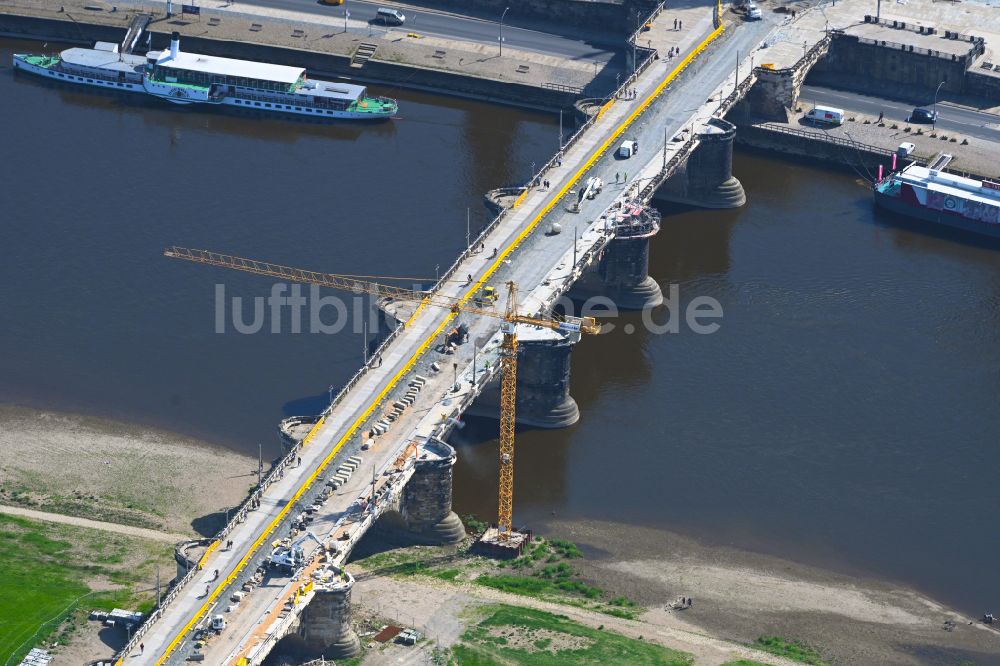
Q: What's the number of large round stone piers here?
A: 5